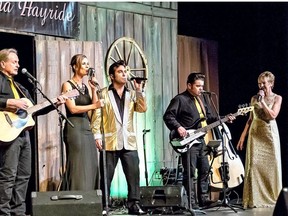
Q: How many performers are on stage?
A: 5